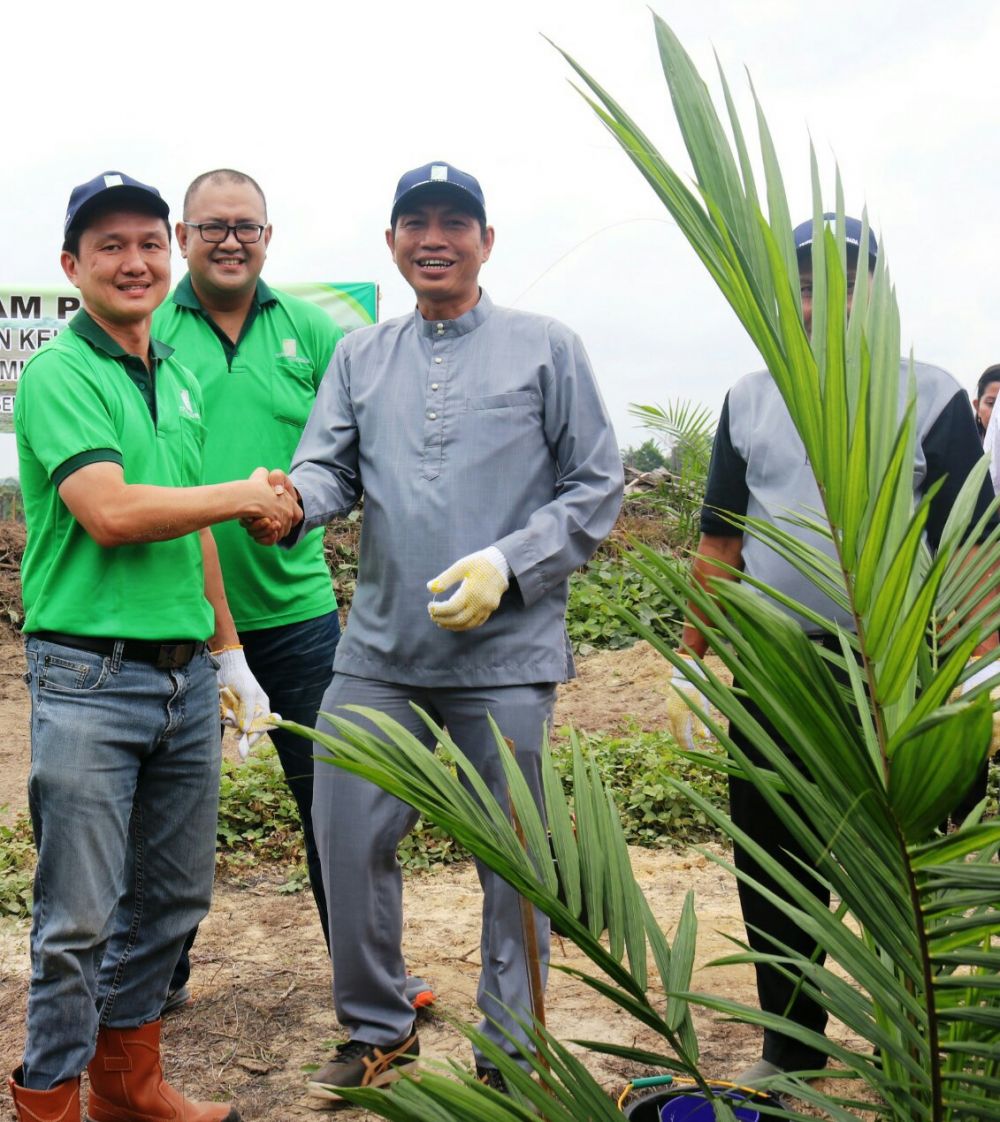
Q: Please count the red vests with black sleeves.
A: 0